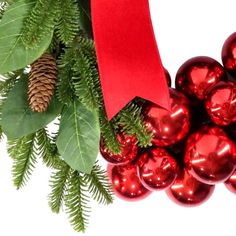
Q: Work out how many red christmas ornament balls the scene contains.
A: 11